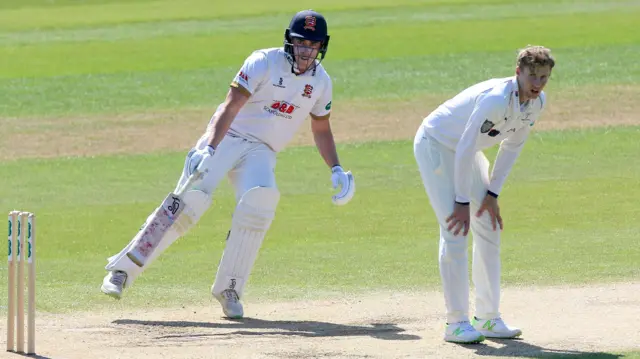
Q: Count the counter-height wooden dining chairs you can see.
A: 0